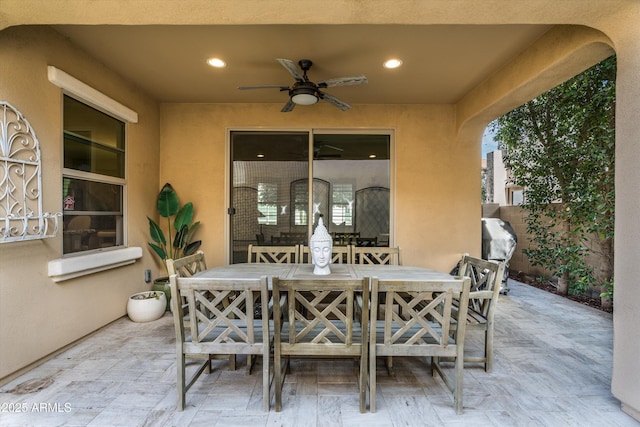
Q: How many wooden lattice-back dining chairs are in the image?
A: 8